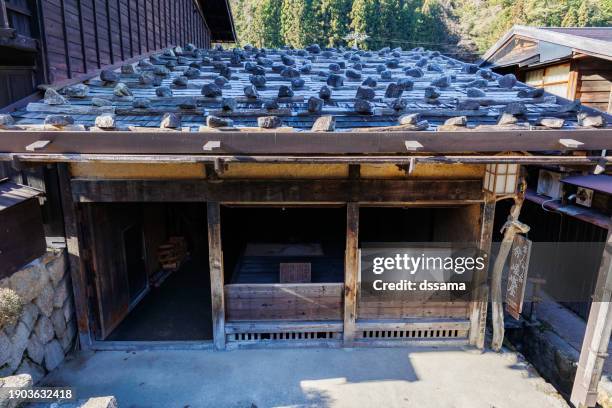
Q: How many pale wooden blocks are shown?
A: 4